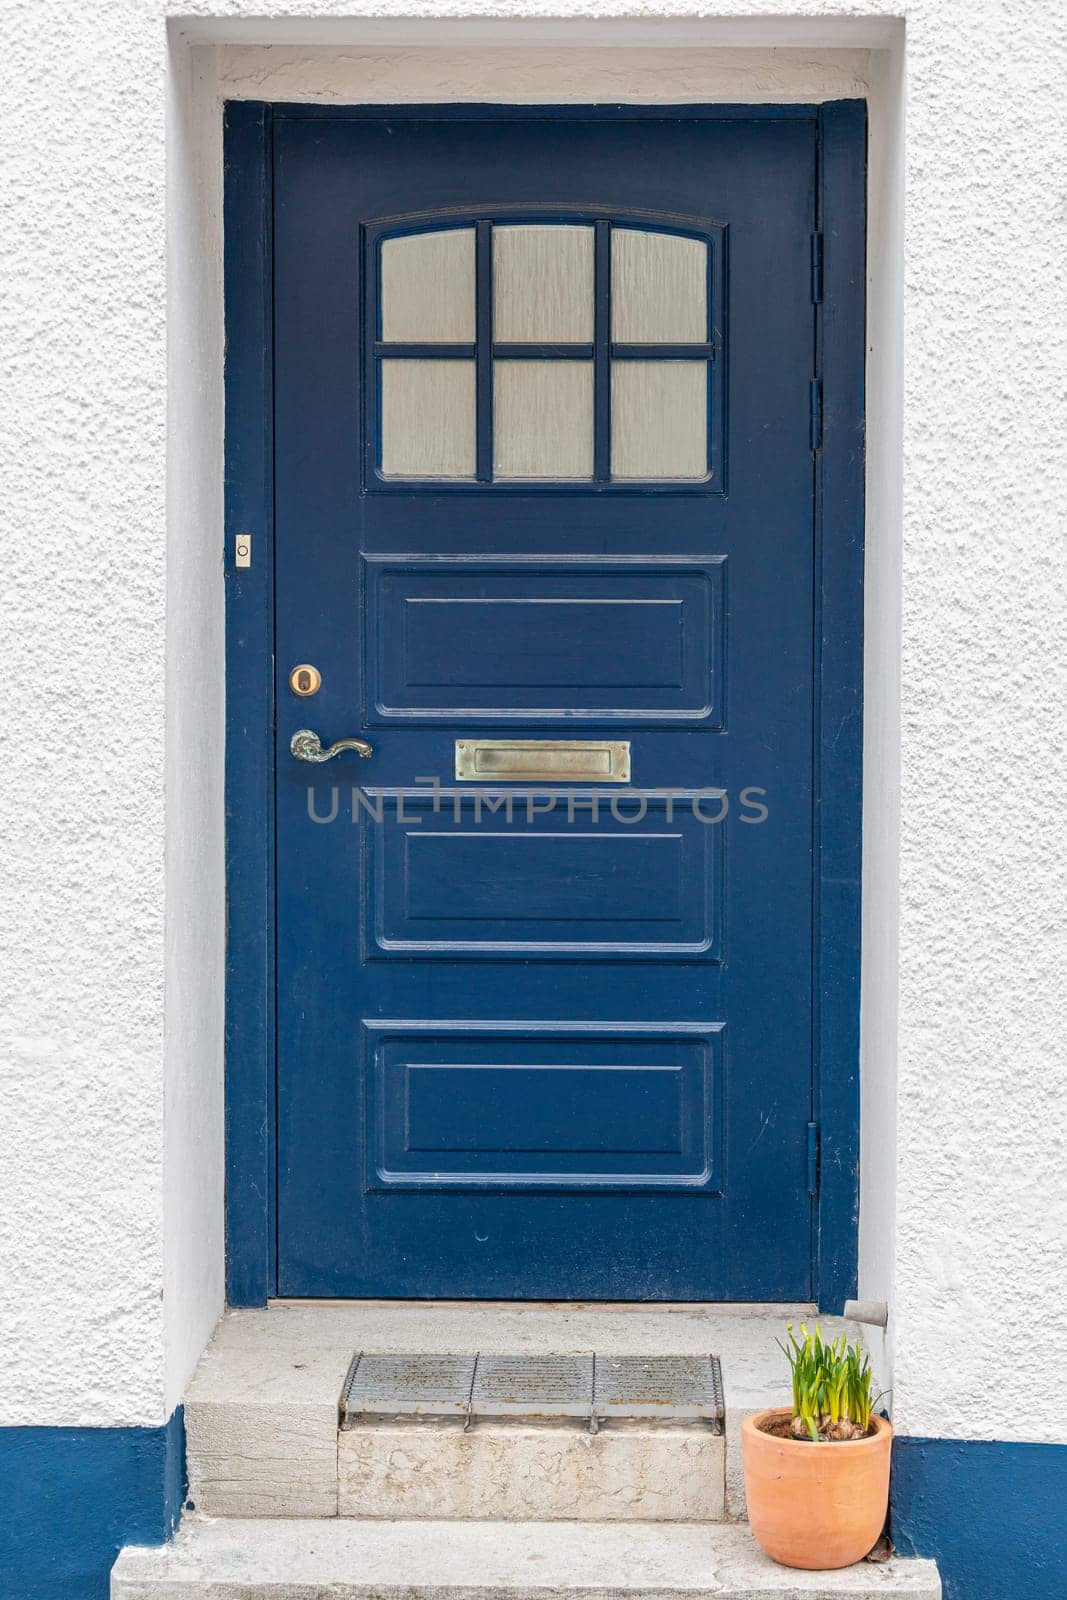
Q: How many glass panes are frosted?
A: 6